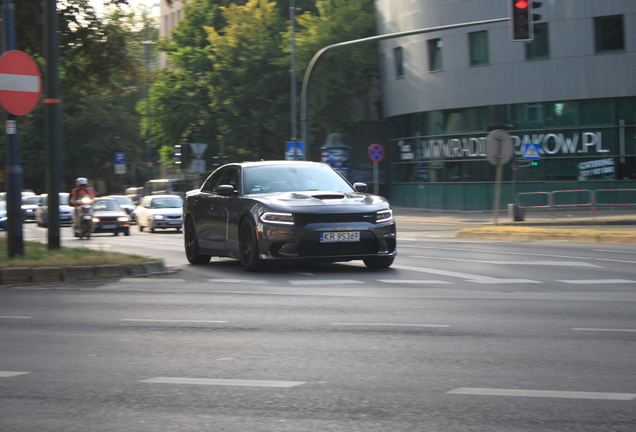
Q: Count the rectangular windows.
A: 5